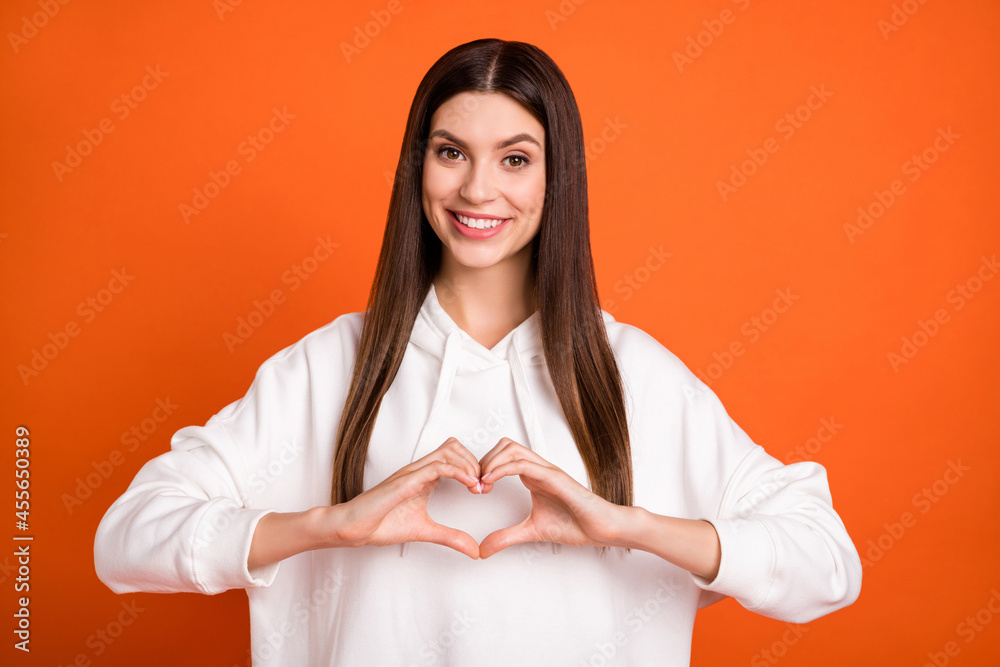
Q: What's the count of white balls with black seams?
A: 0